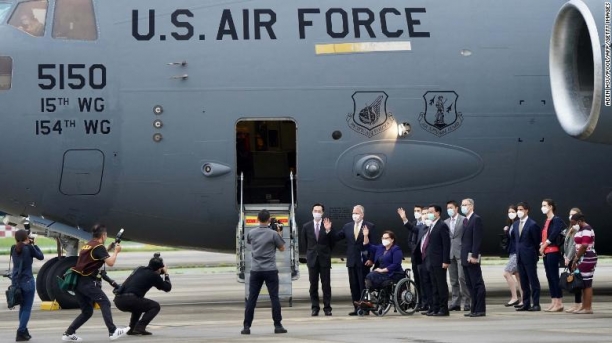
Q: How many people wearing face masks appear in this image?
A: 13